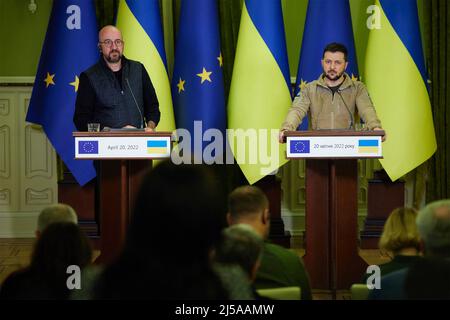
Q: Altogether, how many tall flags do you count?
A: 6